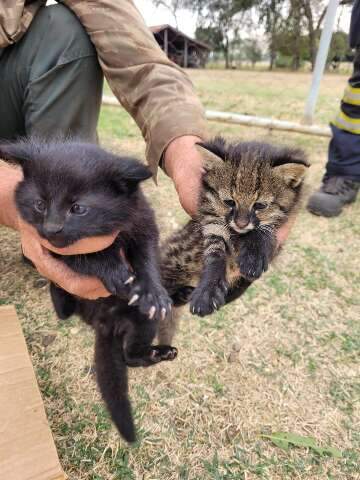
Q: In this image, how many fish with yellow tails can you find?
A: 0